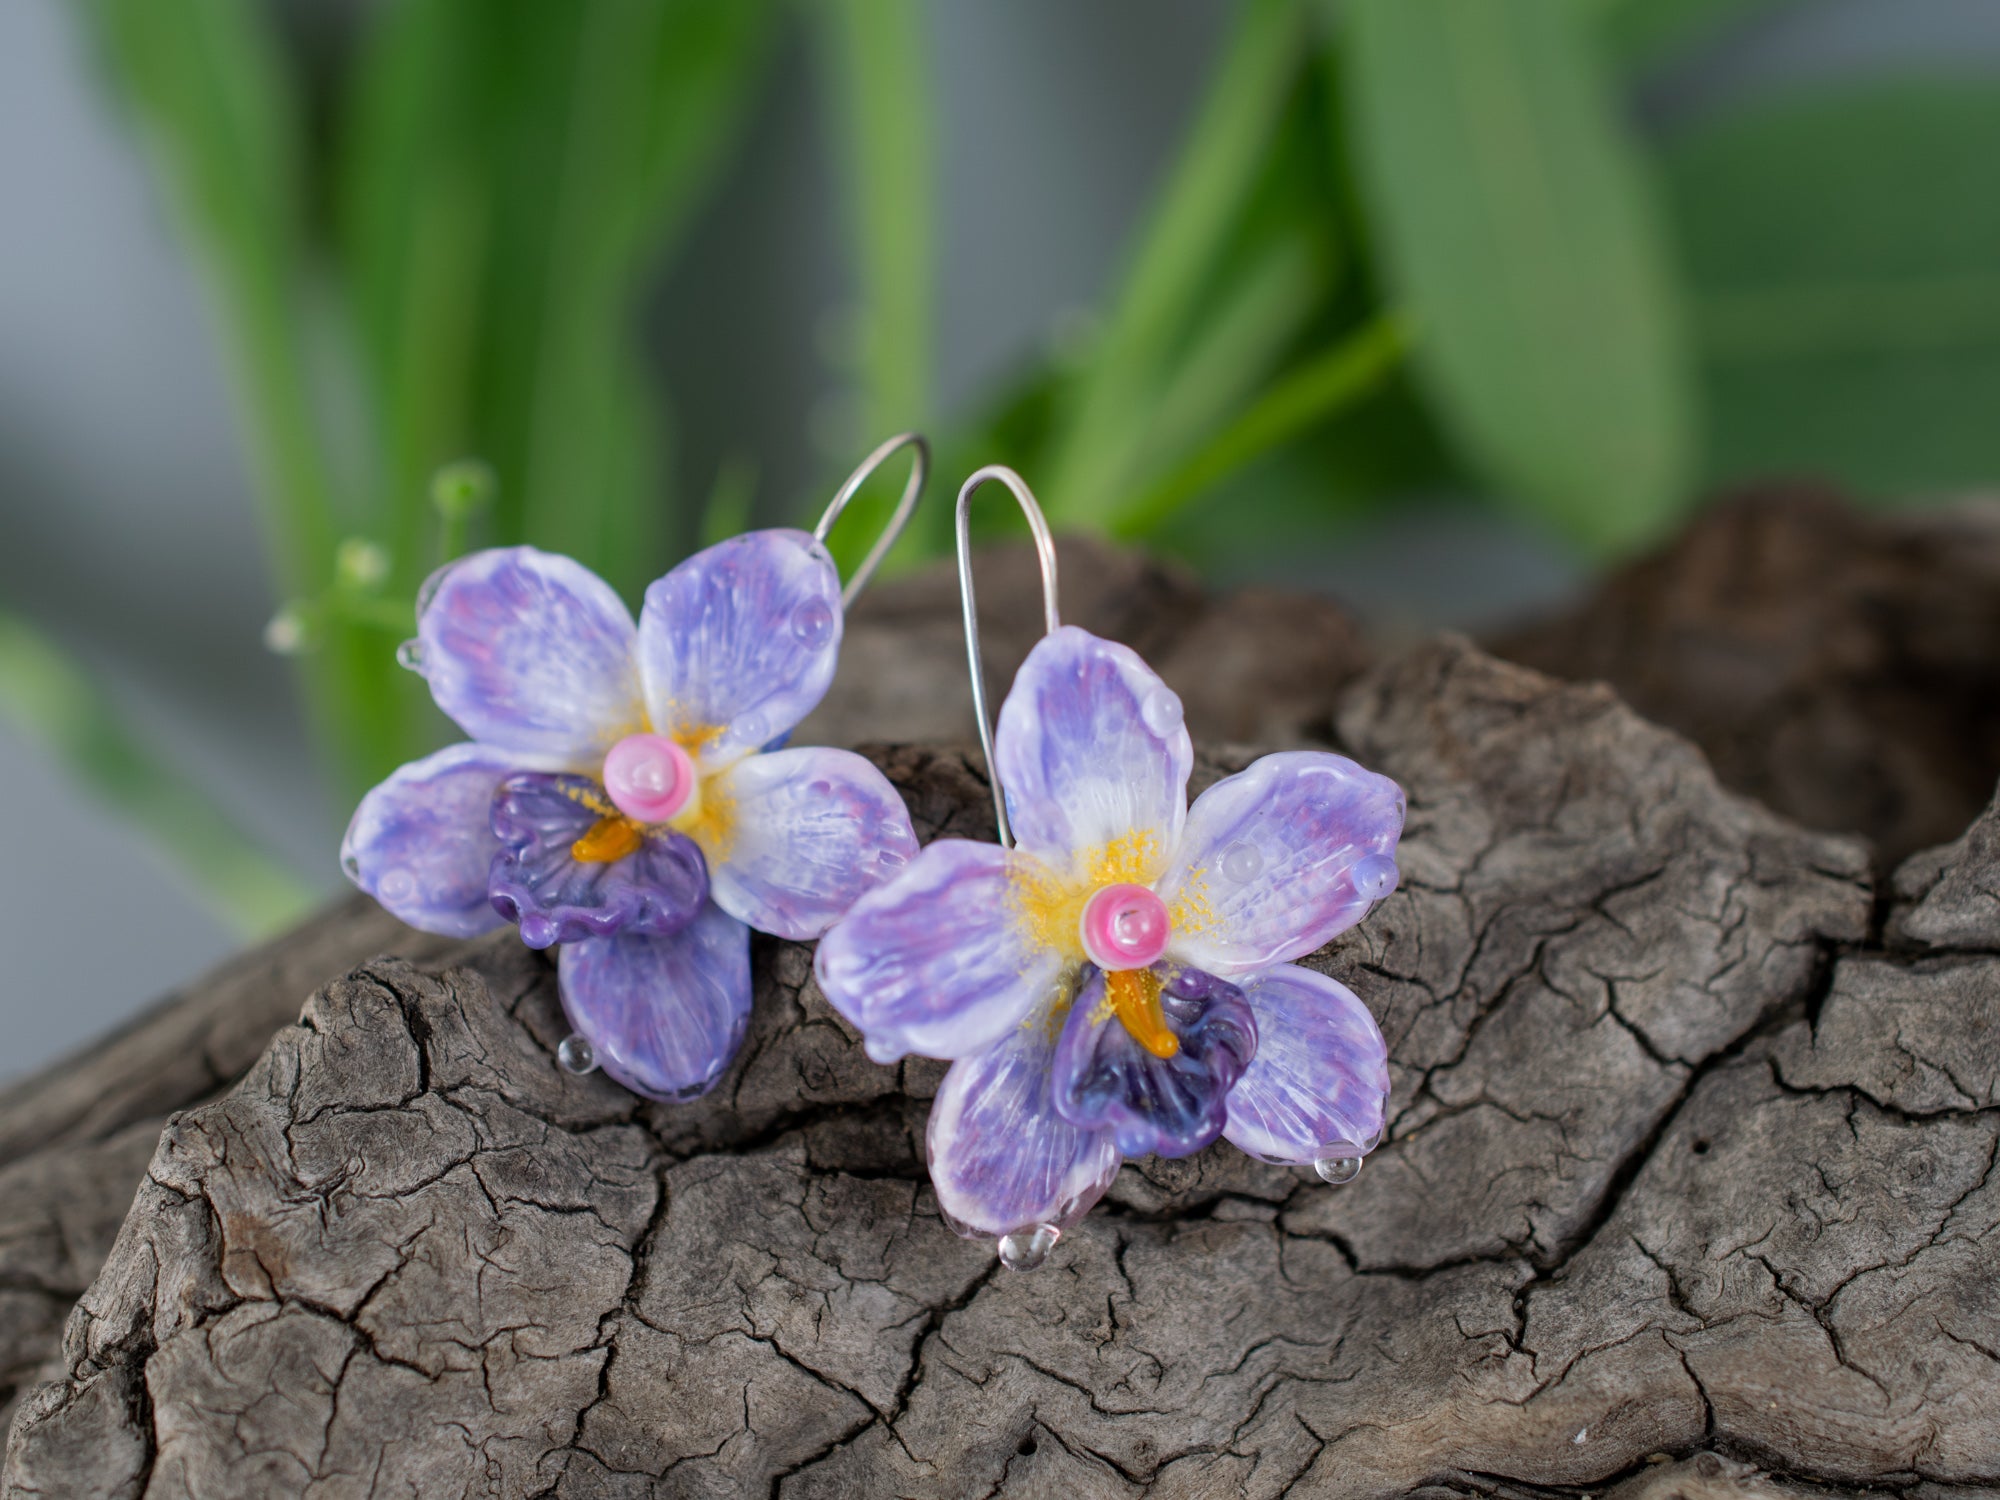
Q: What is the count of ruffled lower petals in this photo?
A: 2